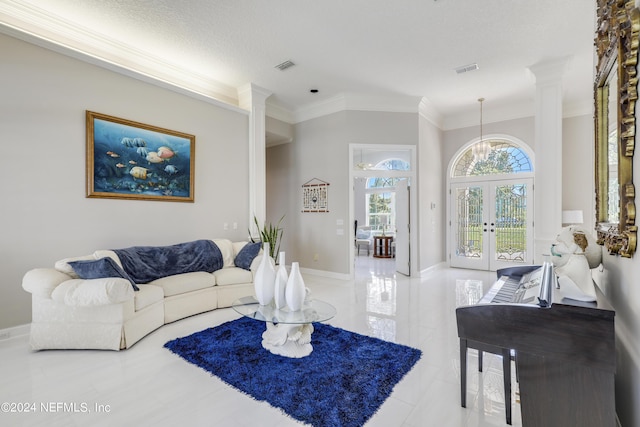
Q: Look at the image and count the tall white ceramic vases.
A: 3